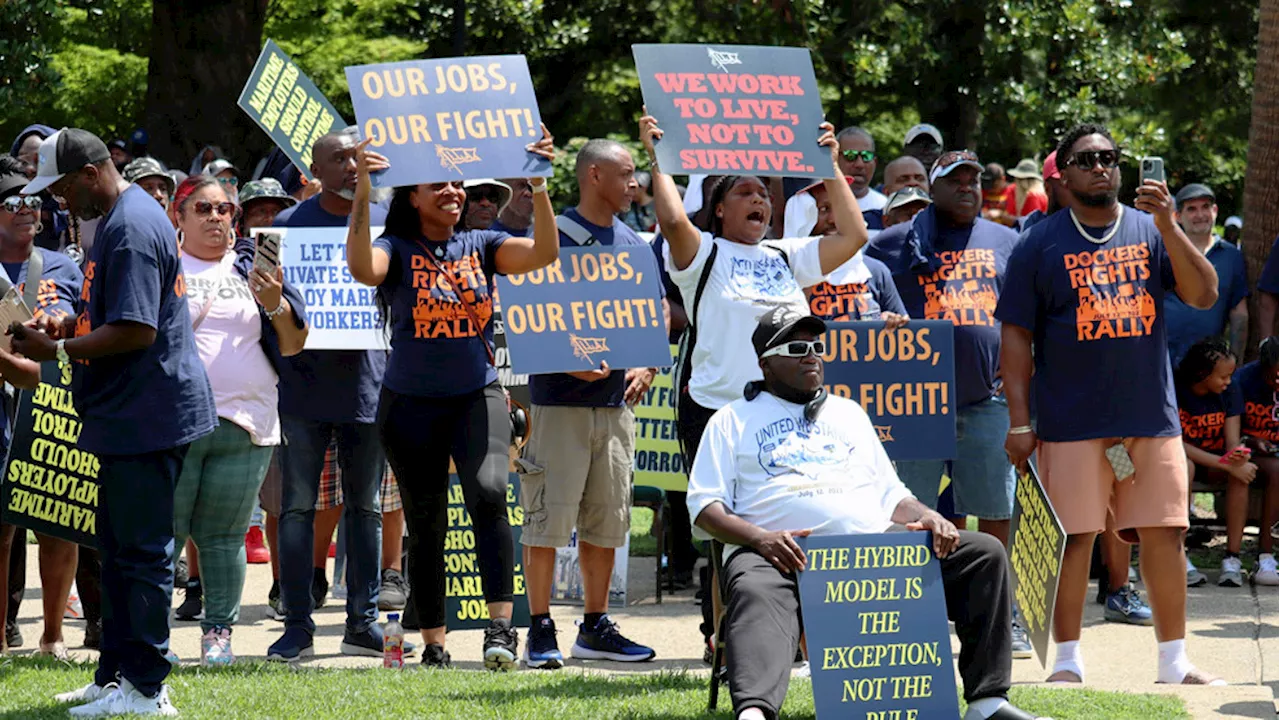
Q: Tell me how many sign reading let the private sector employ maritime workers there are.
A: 1